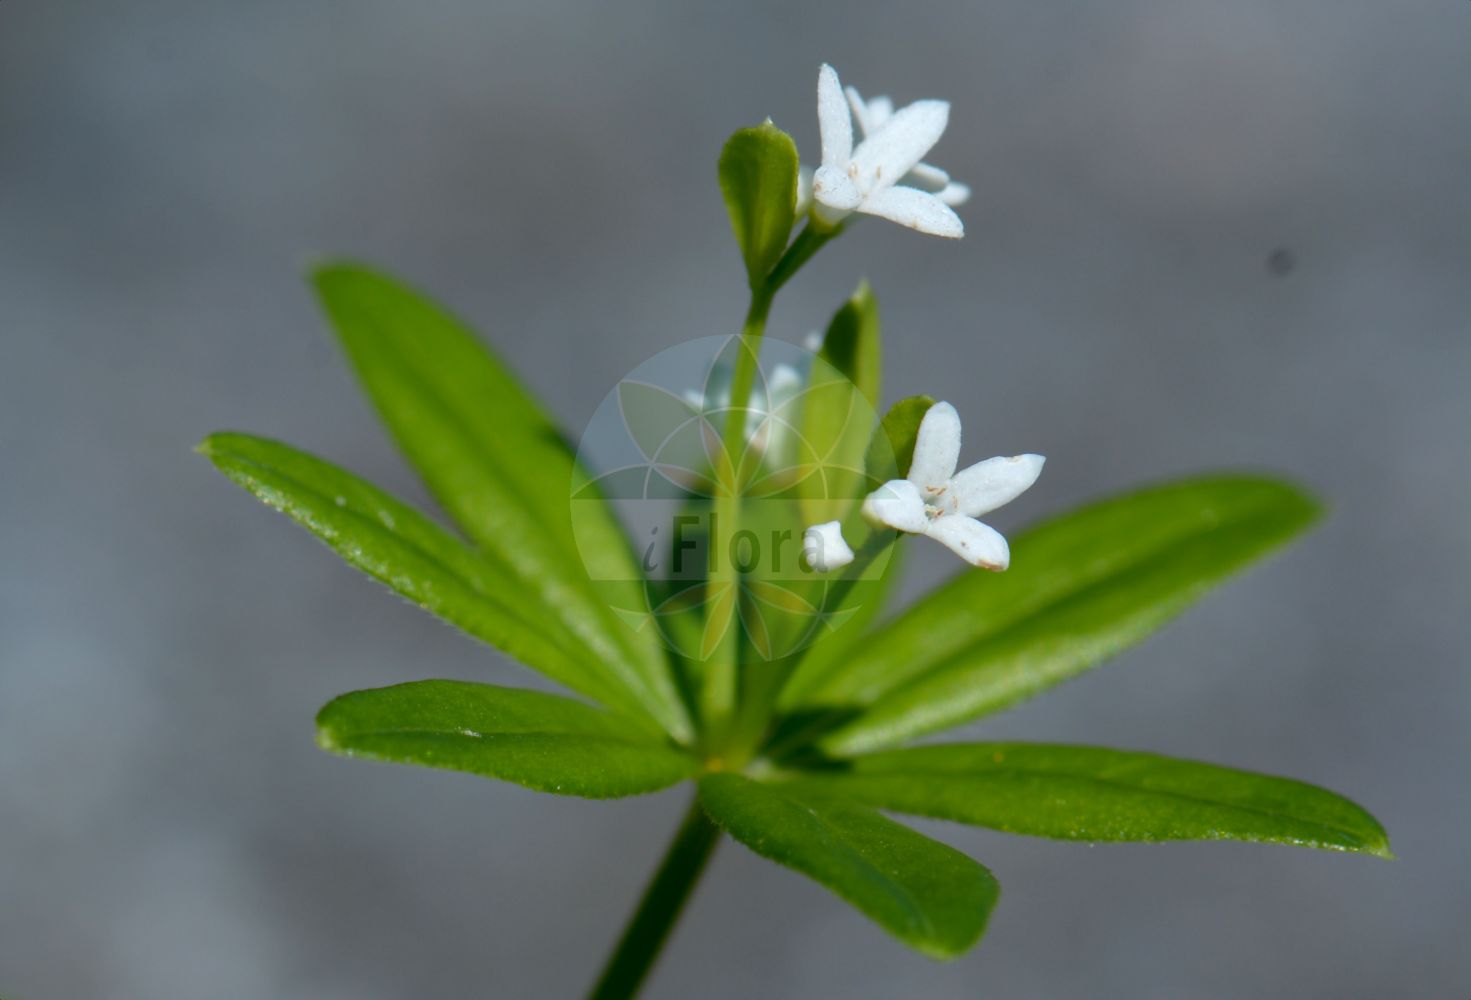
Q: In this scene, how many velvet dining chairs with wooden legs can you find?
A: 0